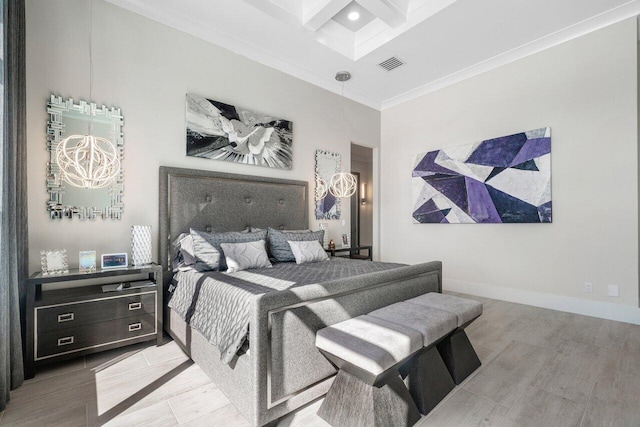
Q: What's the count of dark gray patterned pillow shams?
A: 2